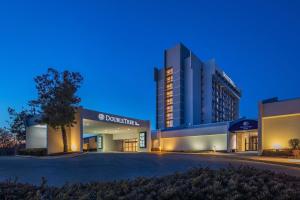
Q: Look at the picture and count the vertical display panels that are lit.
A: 2